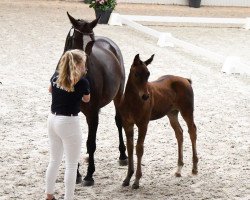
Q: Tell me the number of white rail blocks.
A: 4